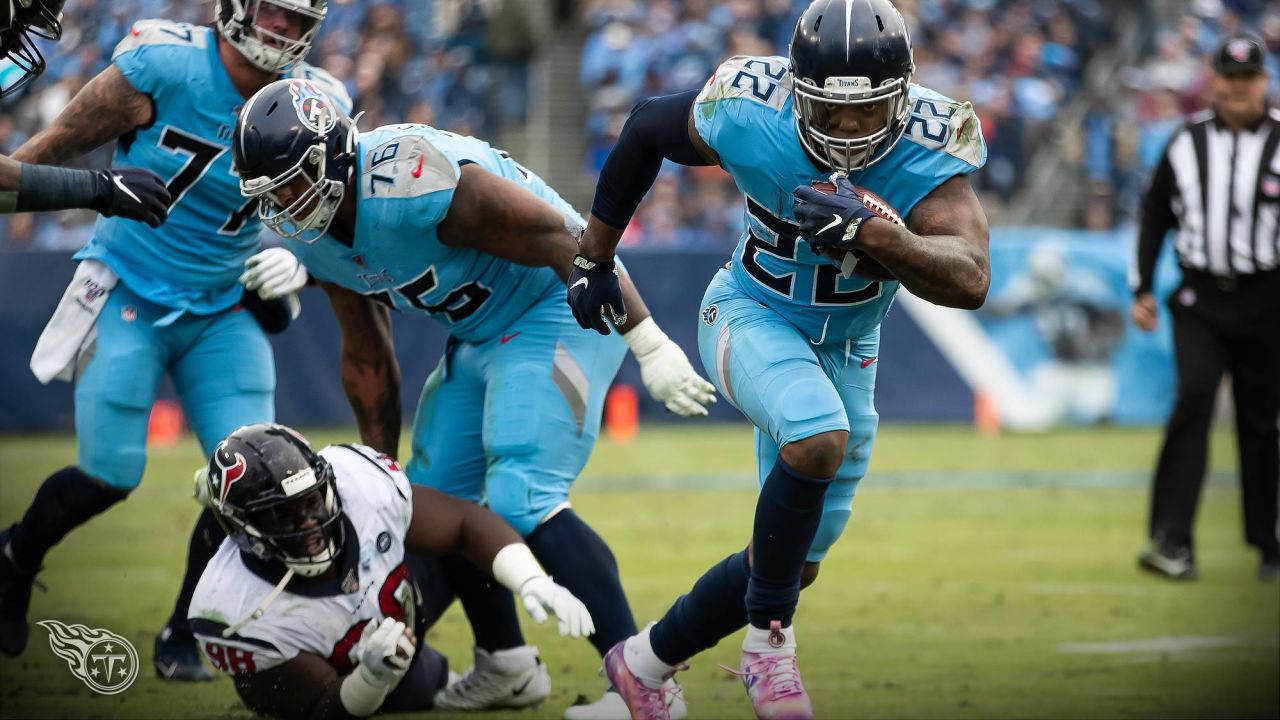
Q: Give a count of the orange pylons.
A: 3